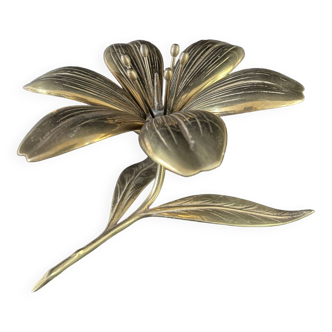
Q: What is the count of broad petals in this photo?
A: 6